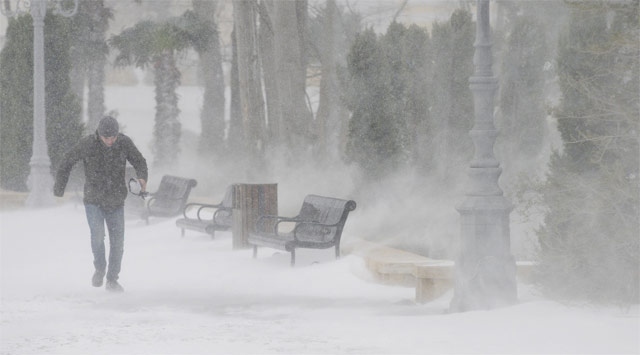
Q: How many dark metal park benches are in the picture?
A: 3